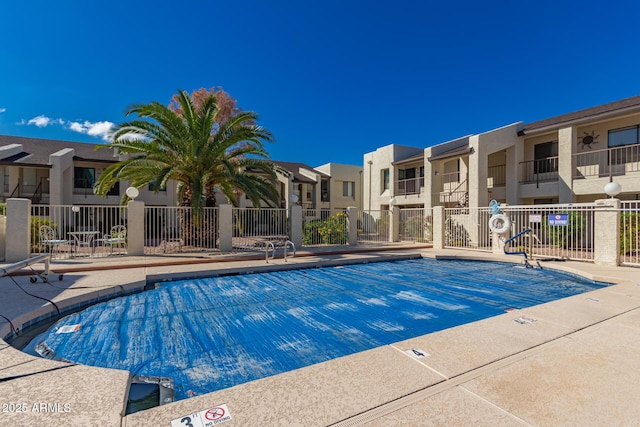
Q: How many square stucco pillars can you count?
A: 9